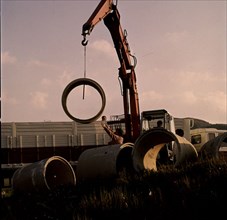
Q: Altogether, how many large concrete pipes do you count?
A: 5